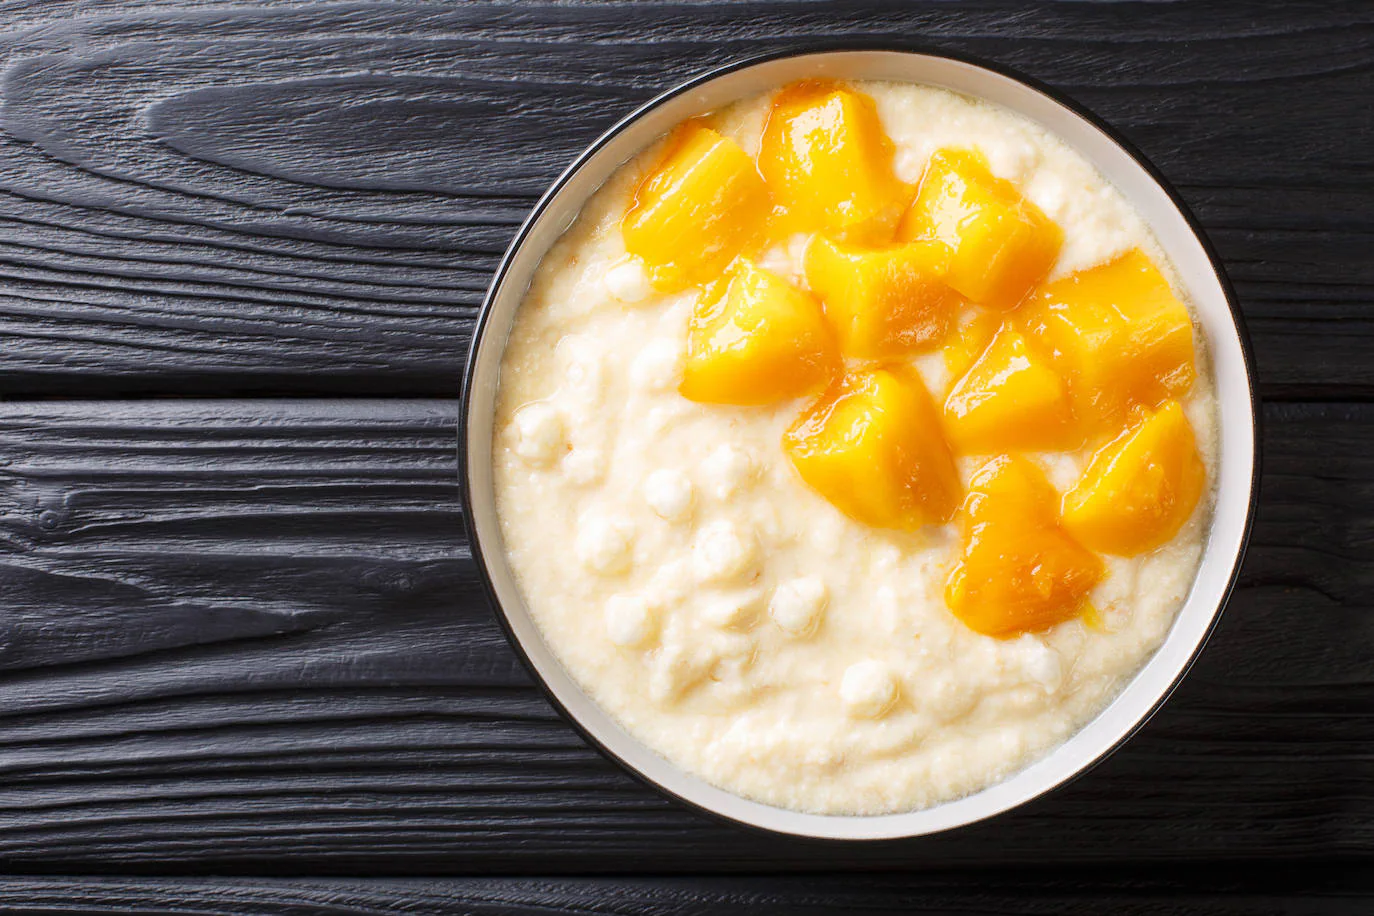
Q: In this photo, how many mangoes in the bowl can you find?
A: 10